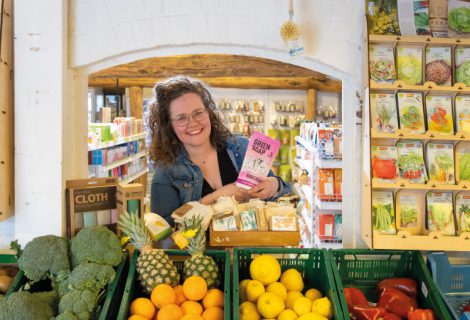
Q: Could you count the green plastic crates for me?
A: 4